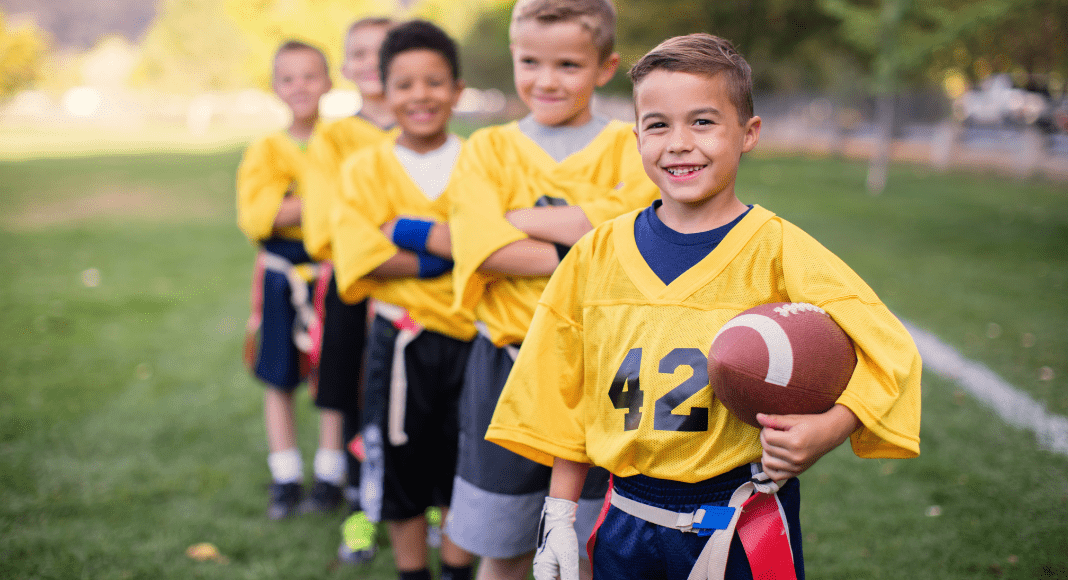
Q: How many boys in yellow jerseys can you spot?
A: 5